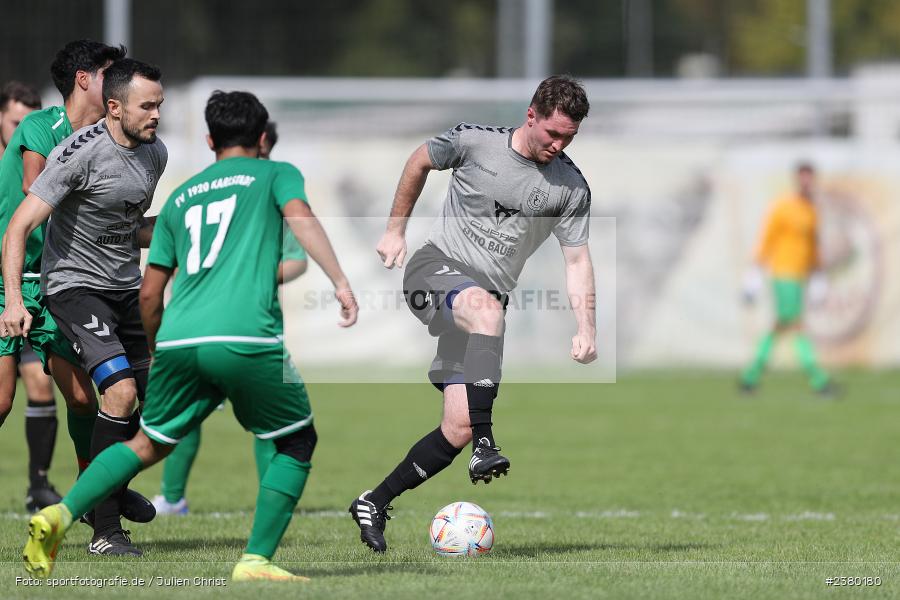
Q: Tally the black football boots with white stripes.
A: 3